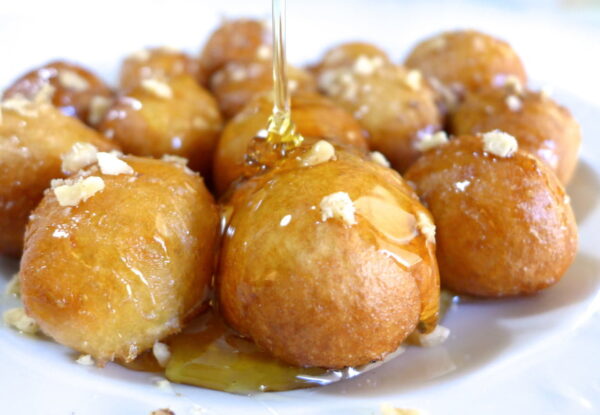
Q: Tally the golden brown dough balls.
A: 14